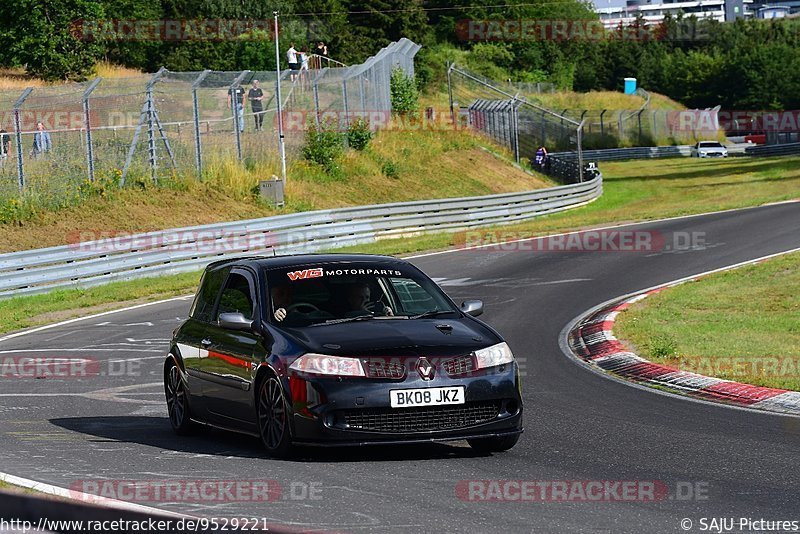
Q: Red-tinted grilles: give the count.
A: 2